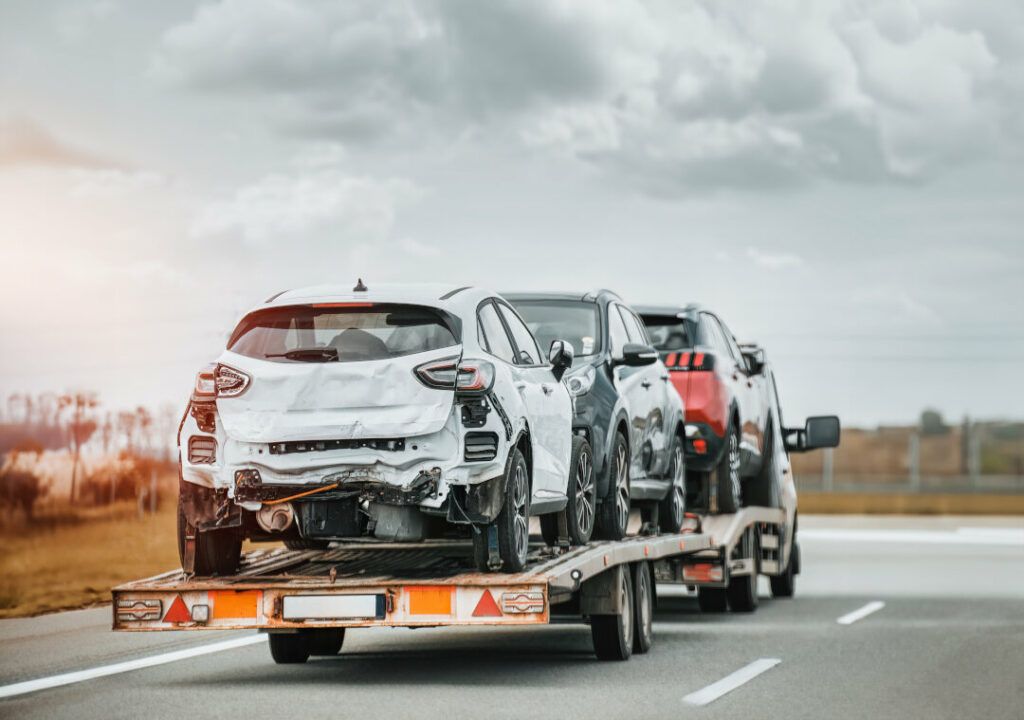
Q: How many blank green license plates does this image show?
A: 0